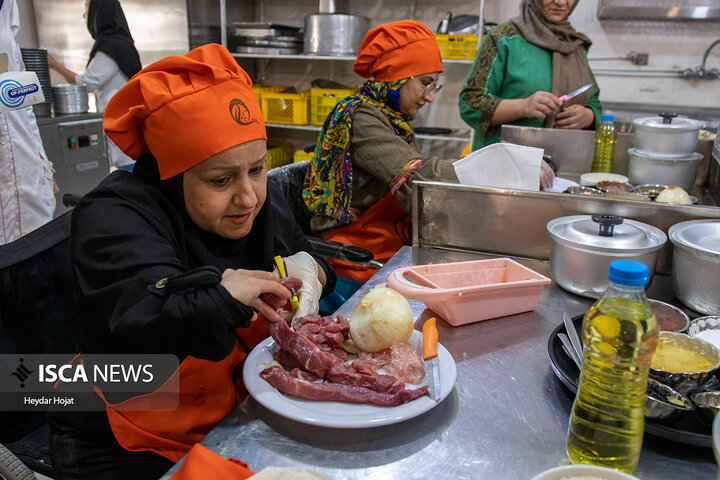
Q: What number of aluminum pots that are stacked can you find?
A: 2